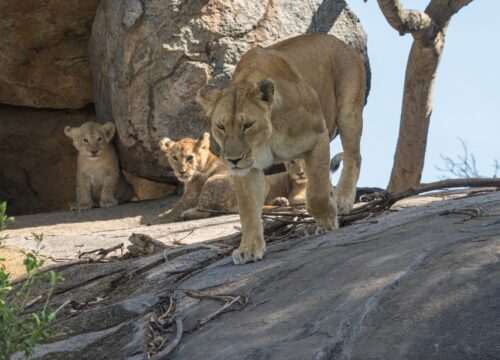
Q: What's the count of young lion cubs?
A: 3